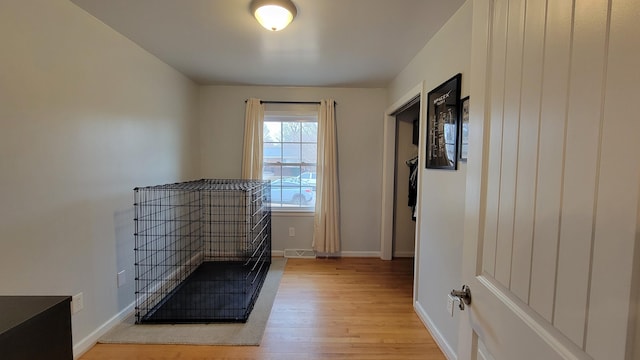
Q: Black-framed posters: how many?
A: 2